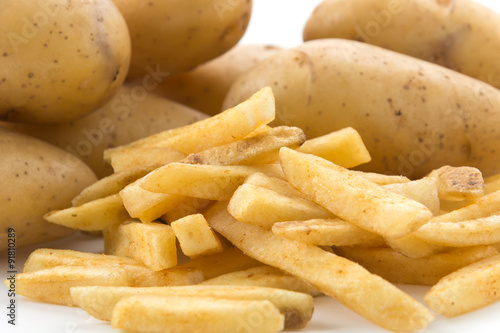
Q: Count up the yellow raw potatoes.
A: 7